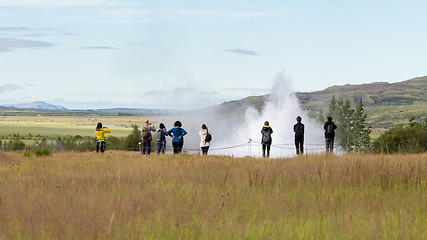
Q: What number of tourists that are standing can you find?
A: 8